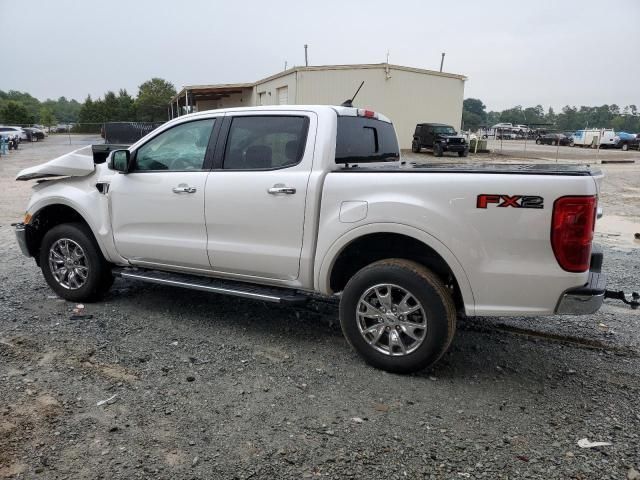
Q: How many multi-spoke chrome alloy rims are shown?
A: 2